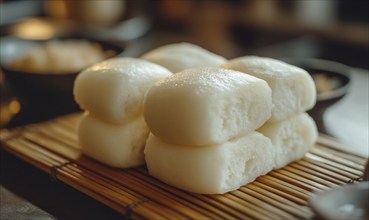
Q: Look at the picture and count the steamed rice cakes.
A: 7